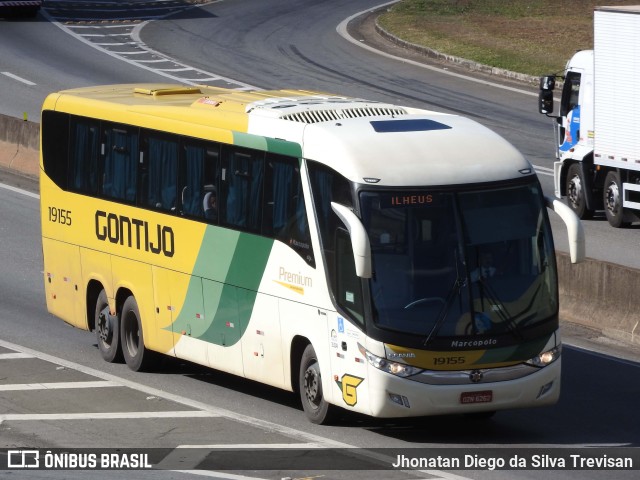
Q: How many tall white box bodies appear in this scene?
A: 1